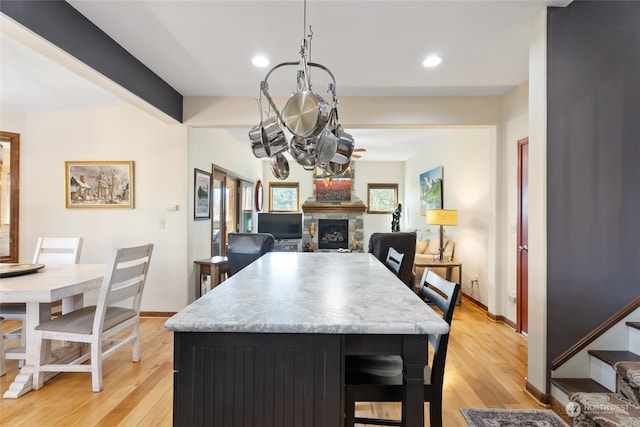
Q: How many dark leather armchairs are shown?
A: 2